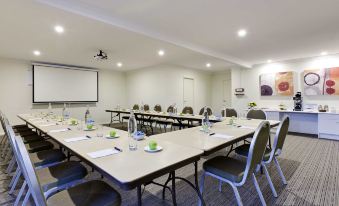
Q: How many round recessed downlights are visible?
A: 8